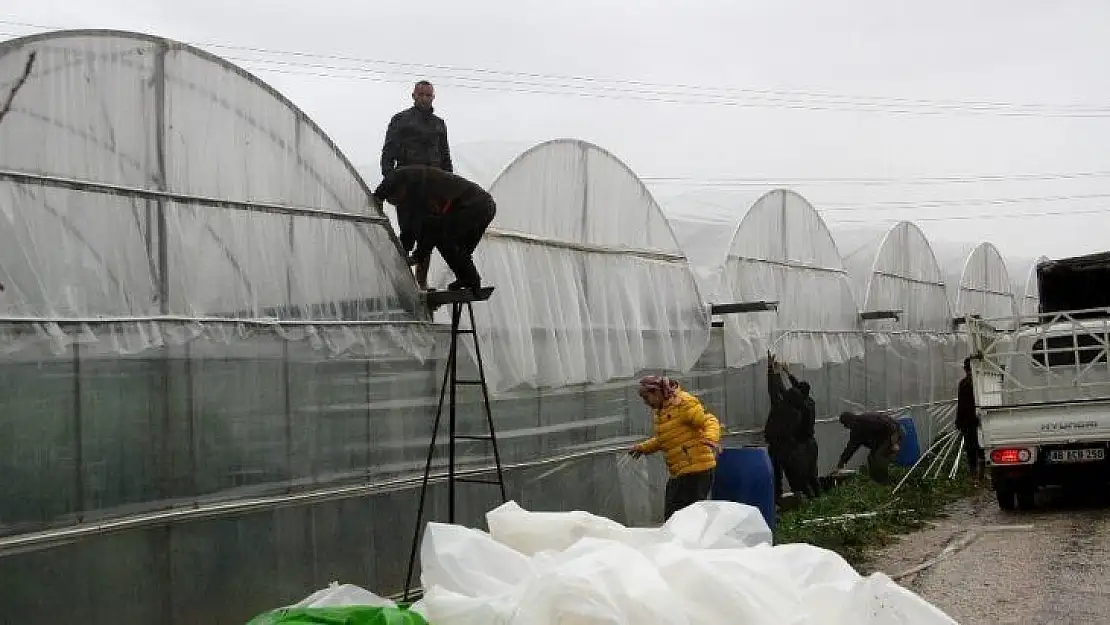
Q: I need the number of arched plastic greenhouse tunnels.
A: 6